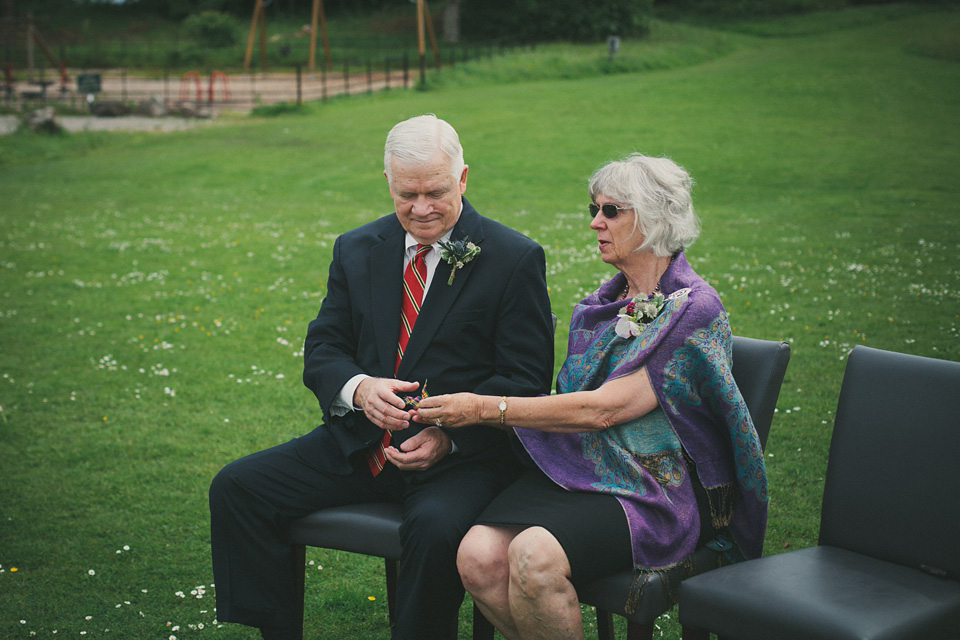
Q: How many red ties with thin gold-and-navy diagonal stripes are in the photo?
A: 1